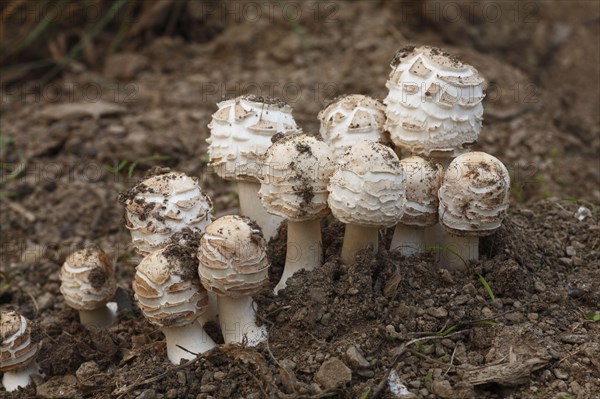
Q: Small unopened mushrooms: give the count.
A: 12